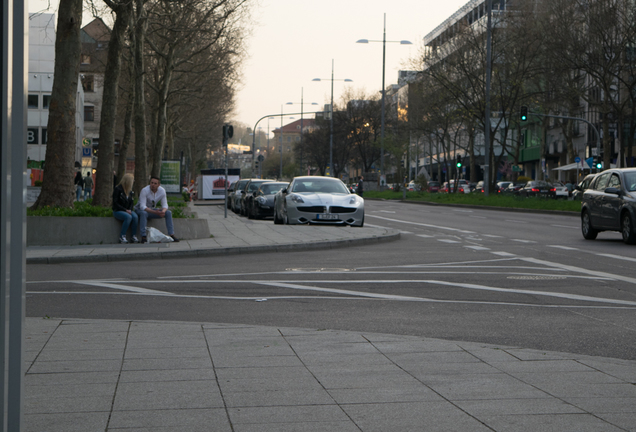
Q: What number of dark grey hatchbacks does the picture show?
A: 1